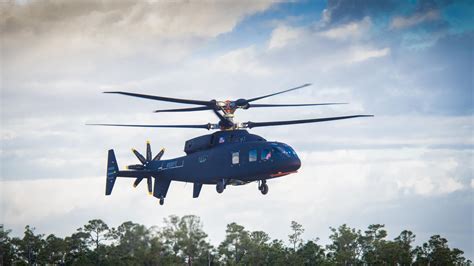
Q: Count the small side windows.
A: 2